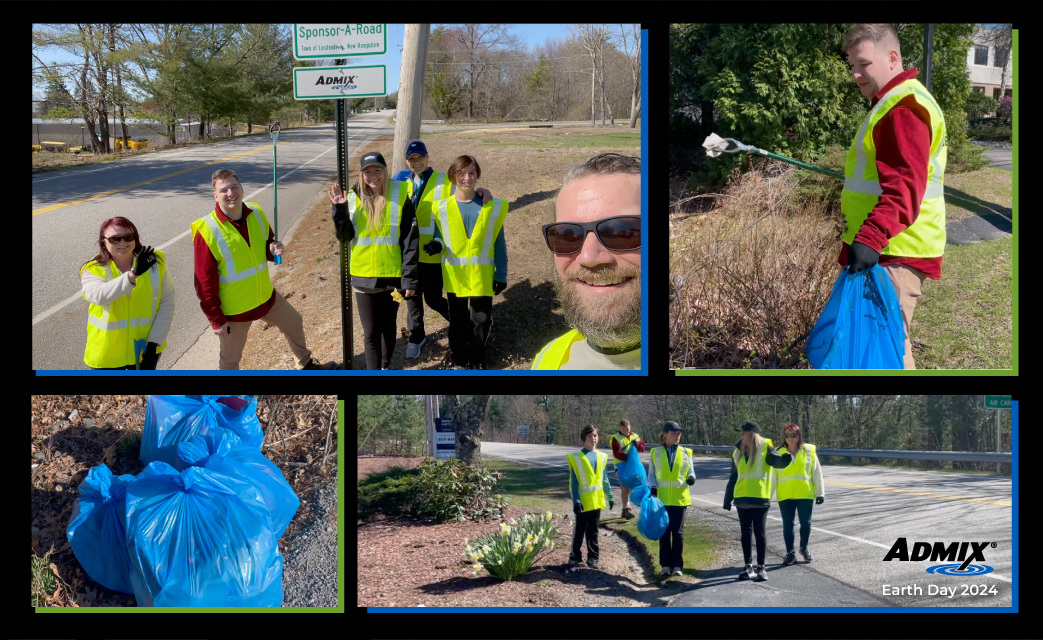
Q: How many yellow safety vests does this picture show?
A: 12